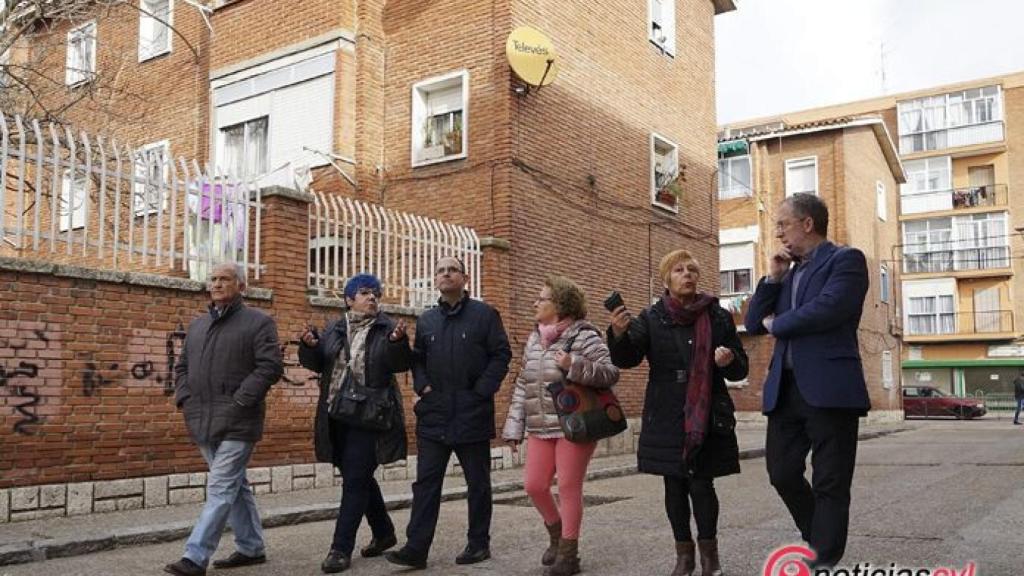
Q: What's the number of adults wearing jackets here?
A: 6